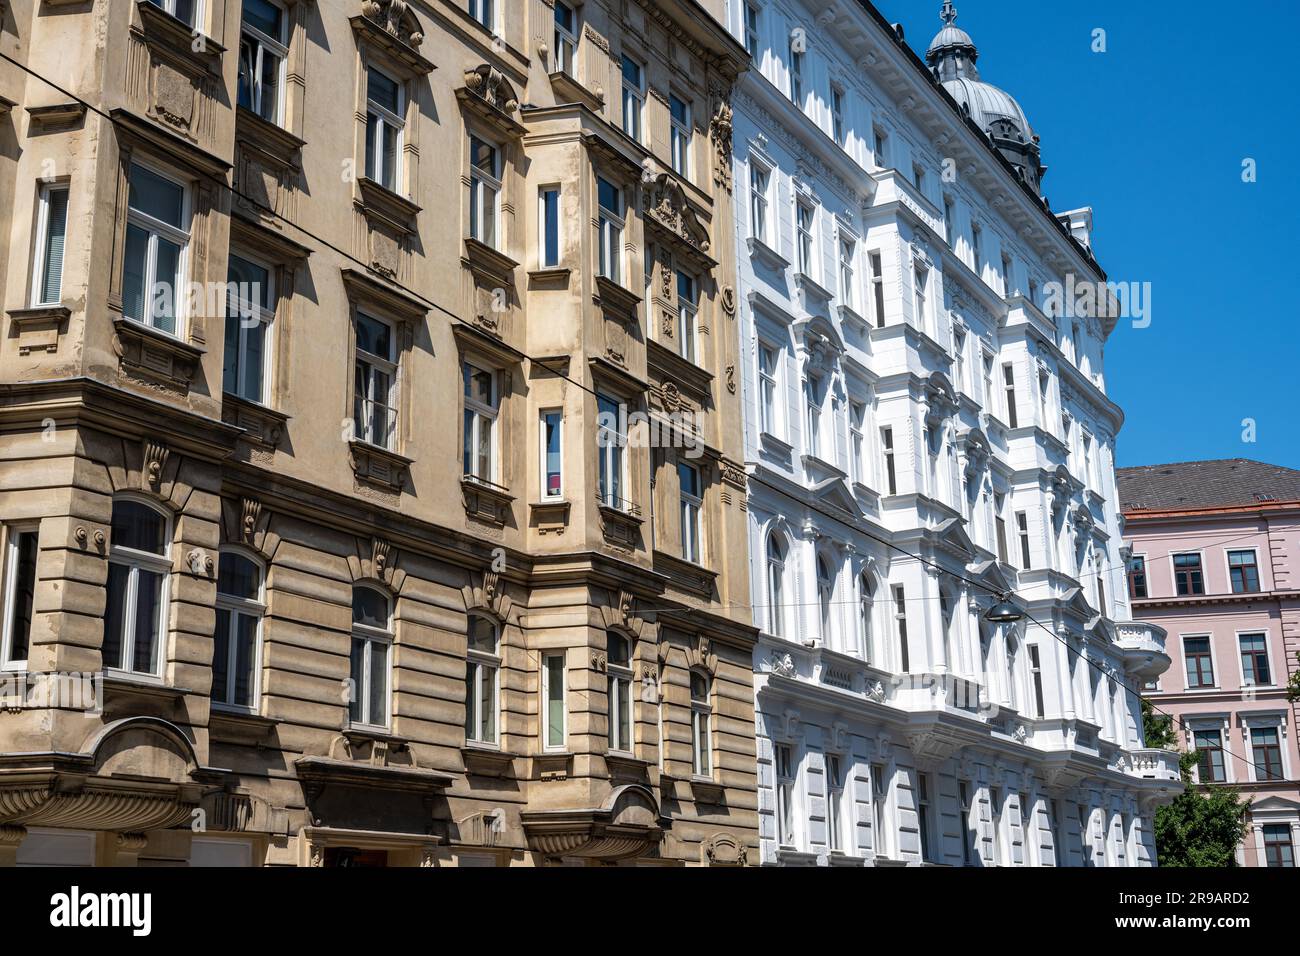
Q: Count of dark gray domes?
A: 1